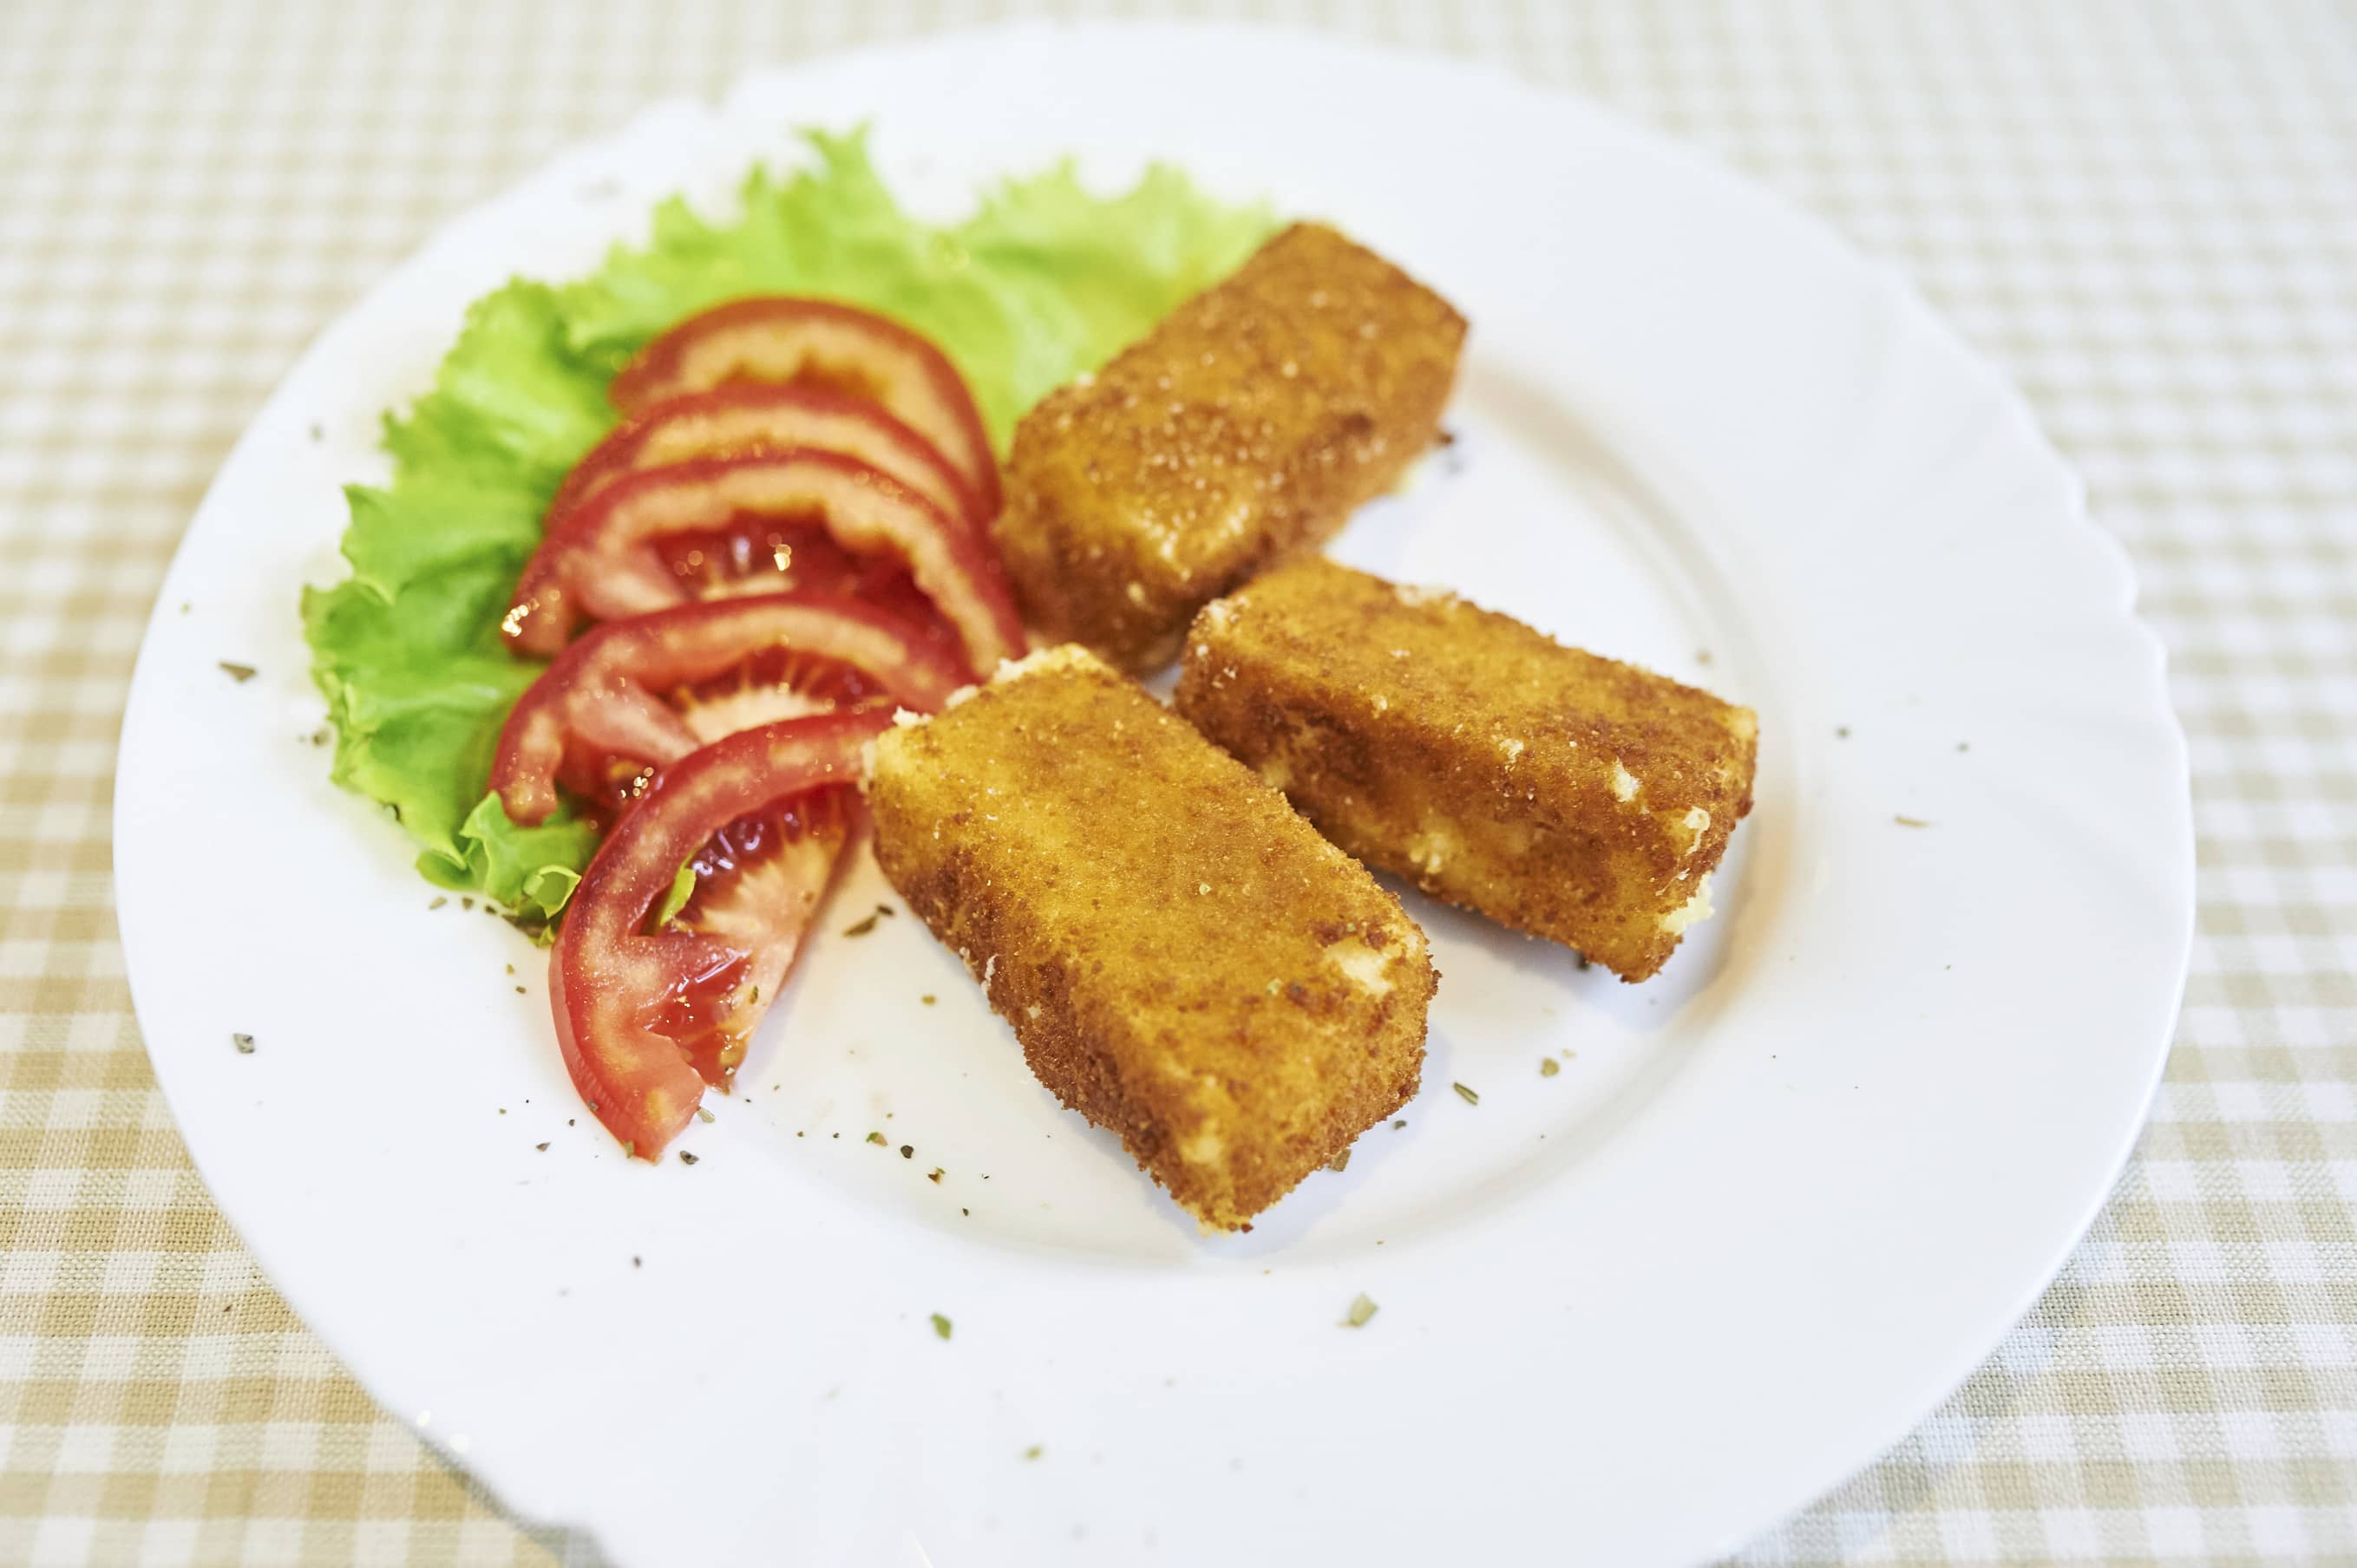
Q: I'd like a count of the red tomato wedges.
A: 5